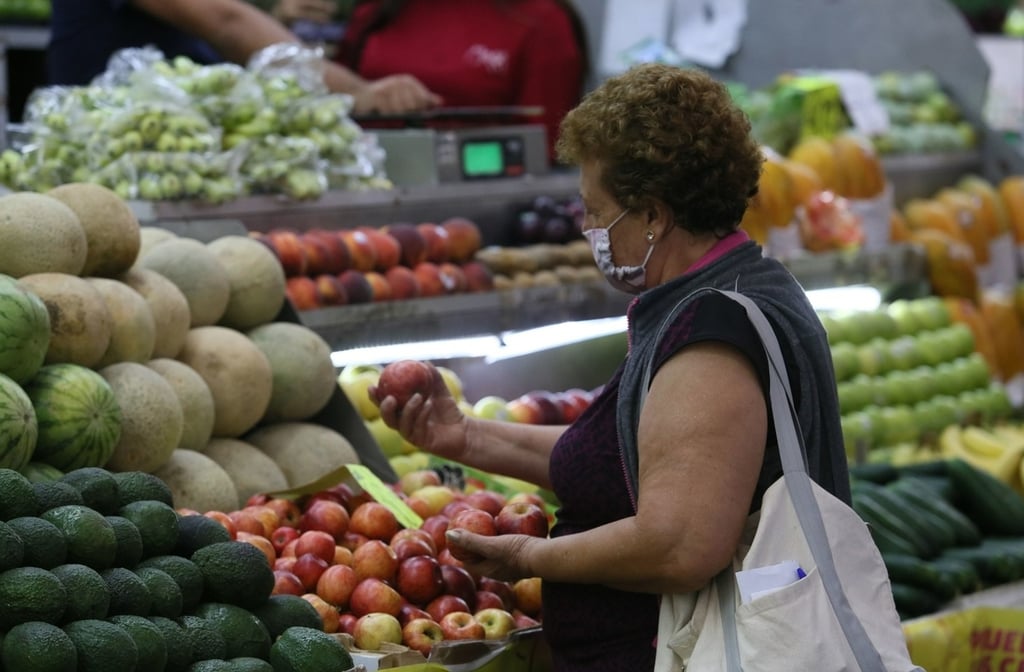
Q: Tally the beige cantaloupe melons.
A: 15